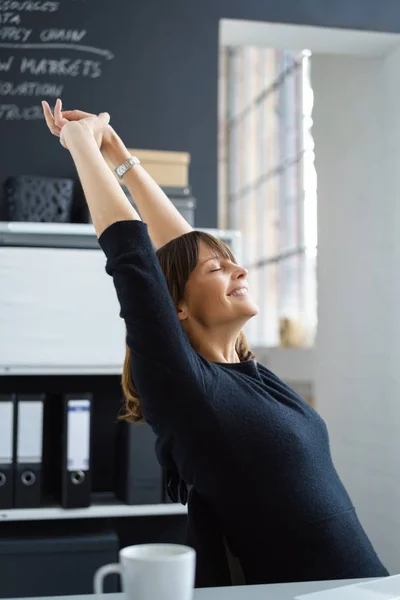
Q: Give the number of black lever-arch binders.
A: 3